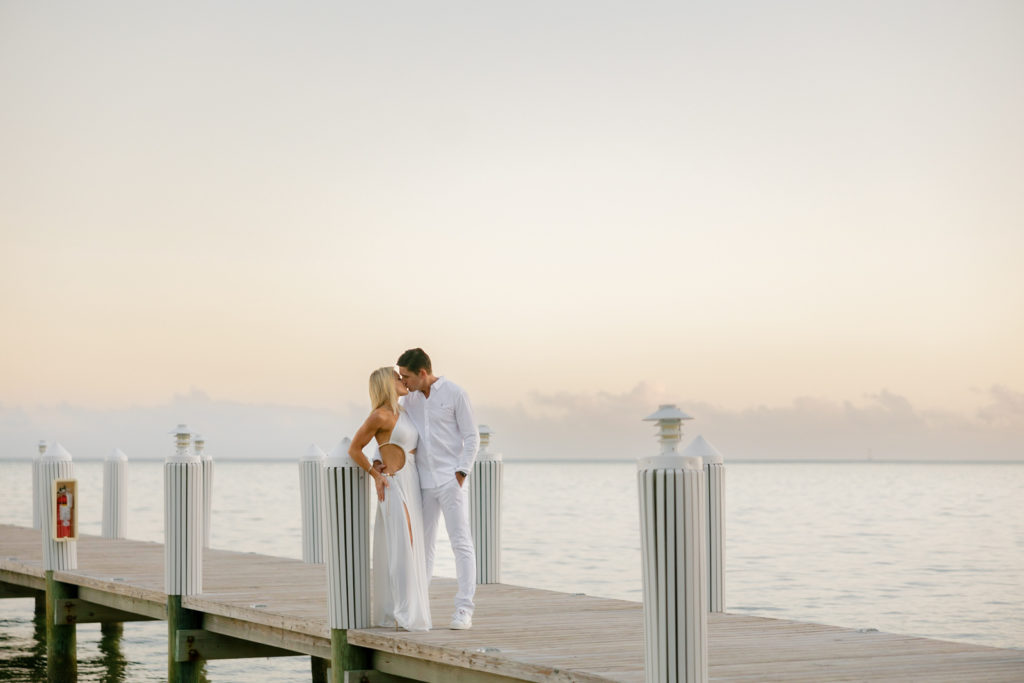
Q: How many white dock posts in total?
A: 10